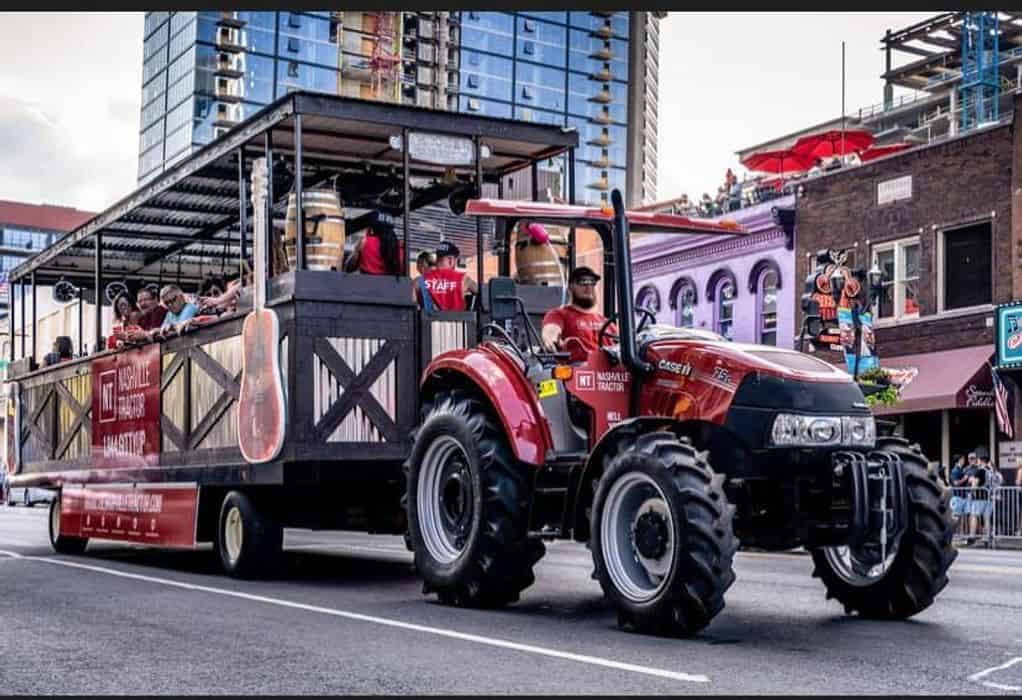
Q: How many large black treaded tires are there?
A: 3